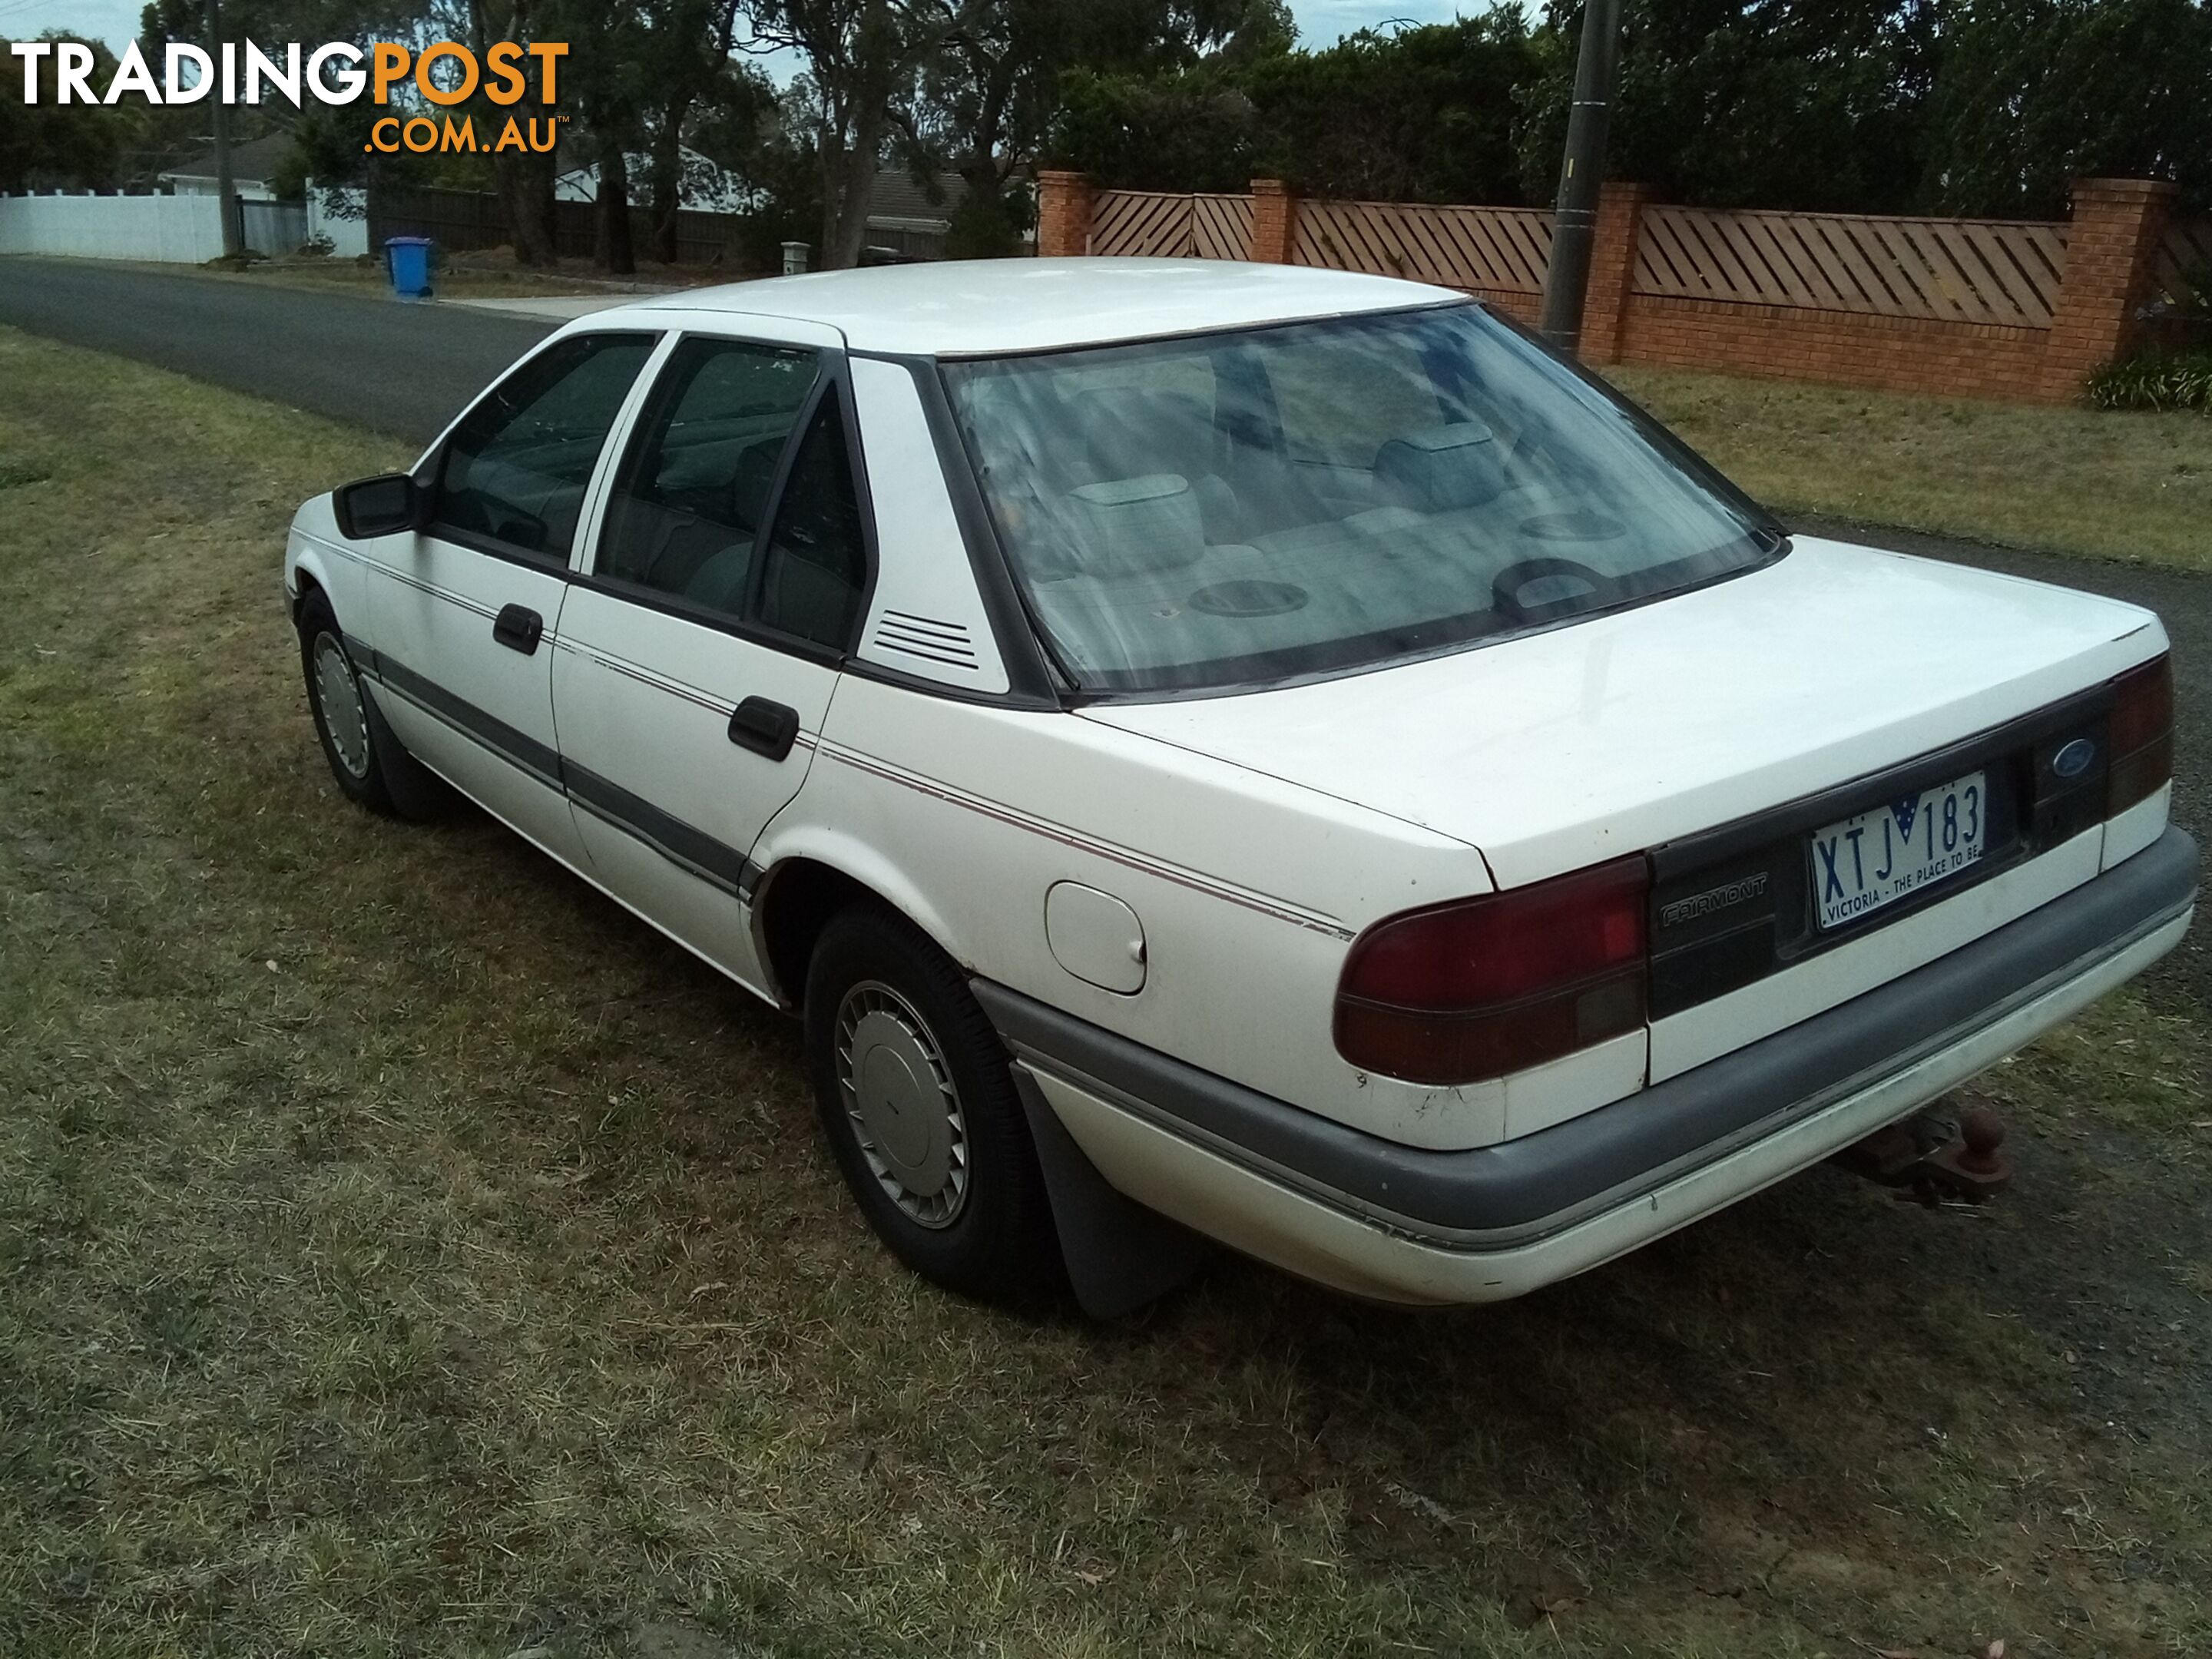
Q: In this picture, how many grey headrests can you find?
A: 2